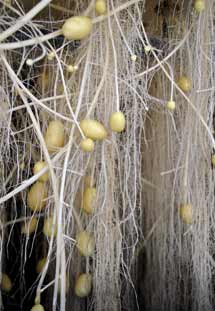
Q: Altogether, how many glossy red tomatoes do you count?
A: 0